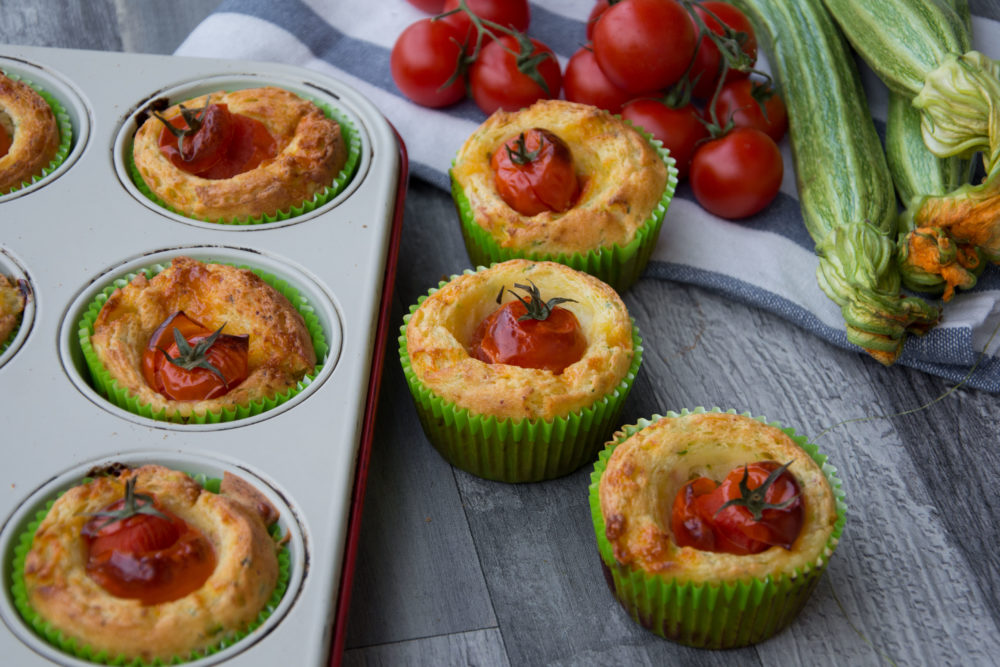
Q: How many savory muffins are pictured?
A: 8